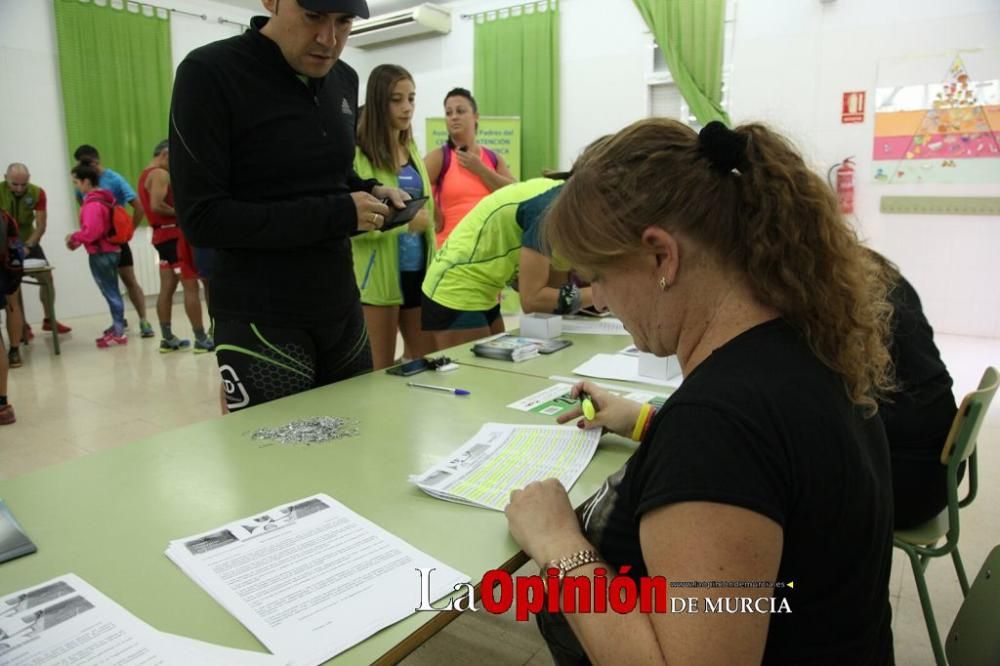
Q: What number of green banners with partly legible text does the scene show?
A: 1